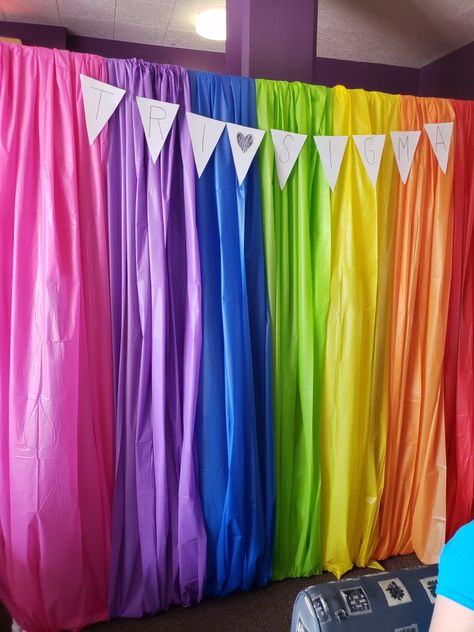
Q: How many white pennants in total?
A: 9